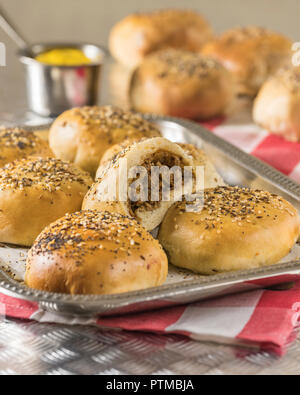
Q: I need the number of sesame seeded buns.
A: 11